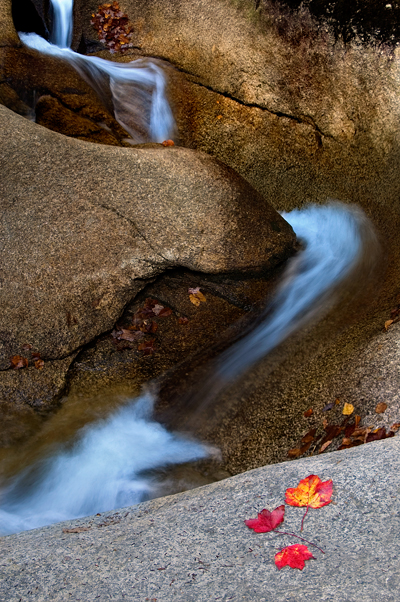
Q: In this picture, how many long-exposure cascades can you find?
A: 3